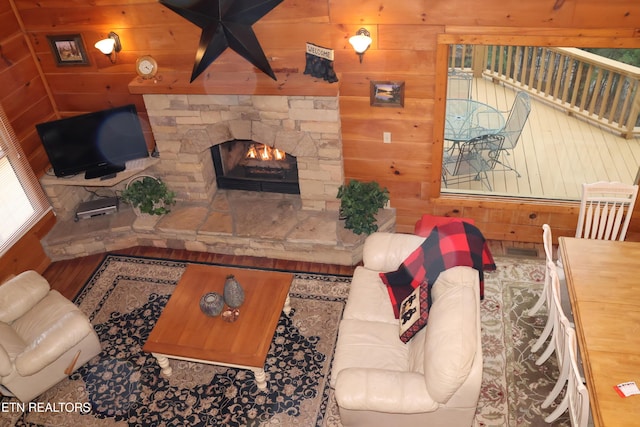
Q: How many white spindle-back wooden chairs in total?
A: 4